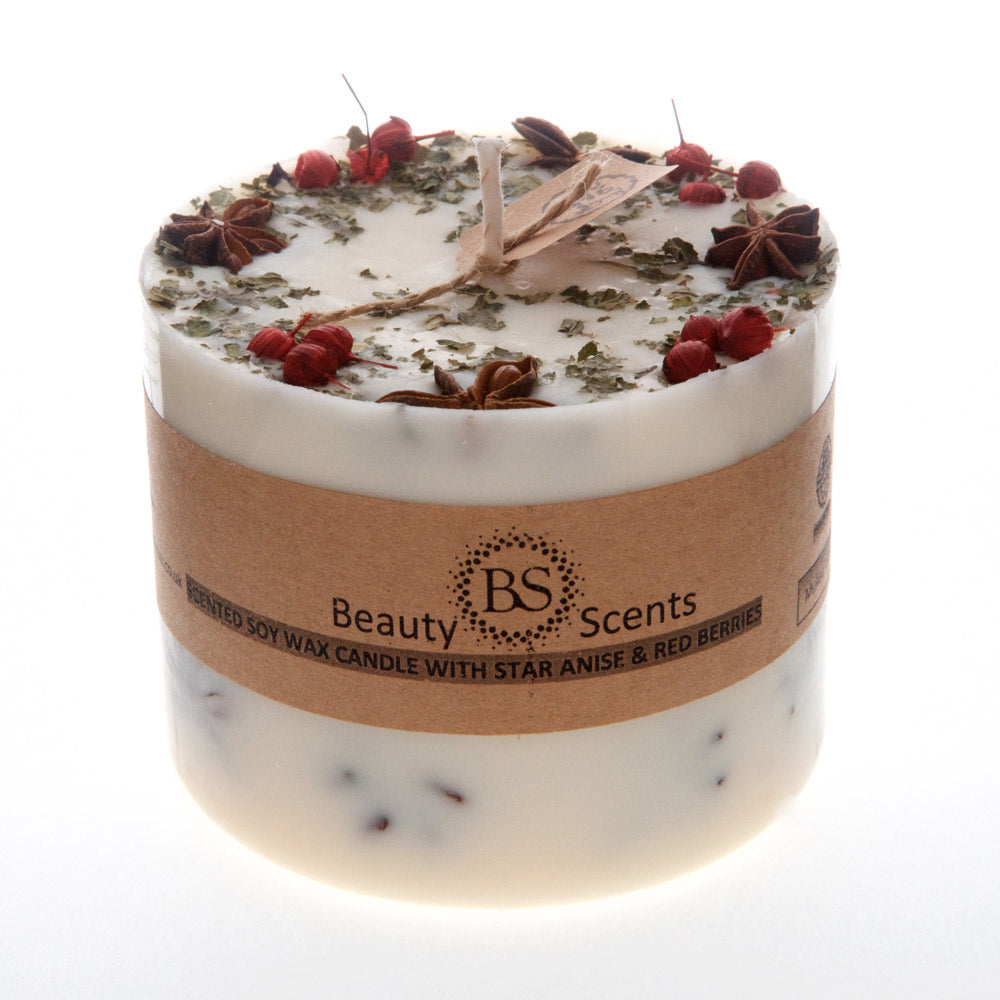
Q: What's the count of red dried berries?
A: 12